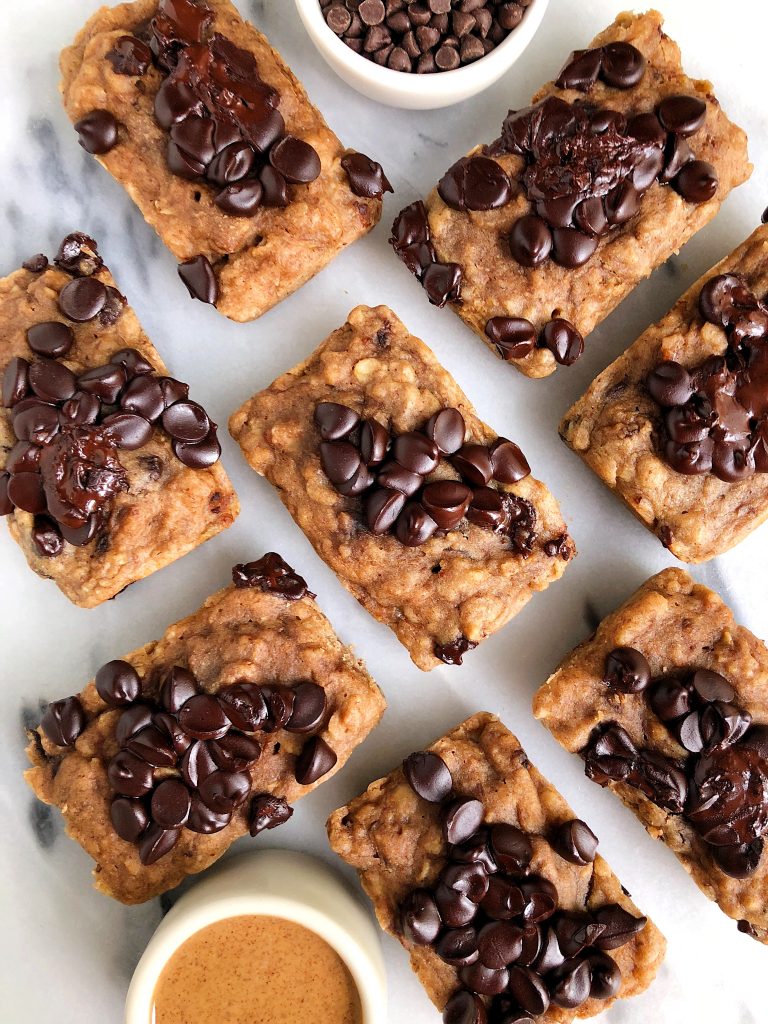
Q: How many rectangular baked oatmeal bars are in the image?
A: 8